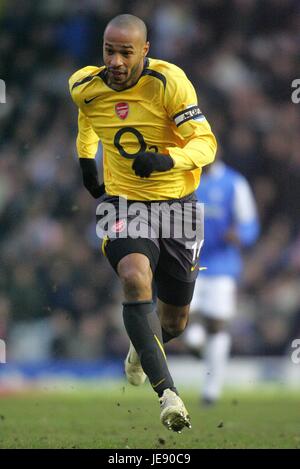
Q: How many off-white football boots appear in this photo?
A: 2